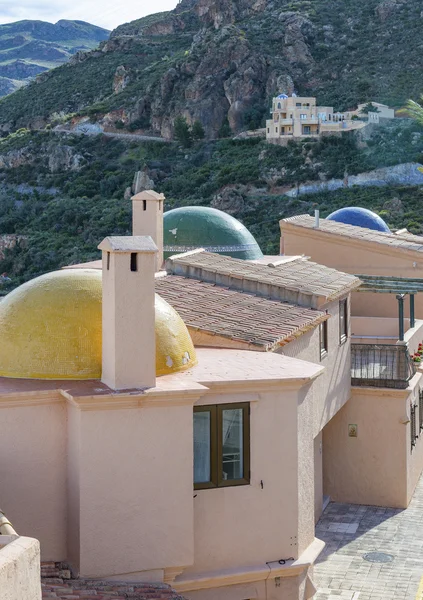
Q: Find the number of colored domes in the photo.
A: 3